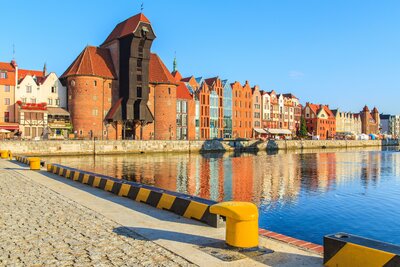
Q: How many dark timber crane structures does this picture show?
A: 1